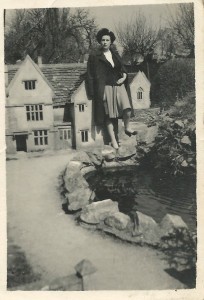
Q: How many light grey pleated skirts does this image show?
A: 1